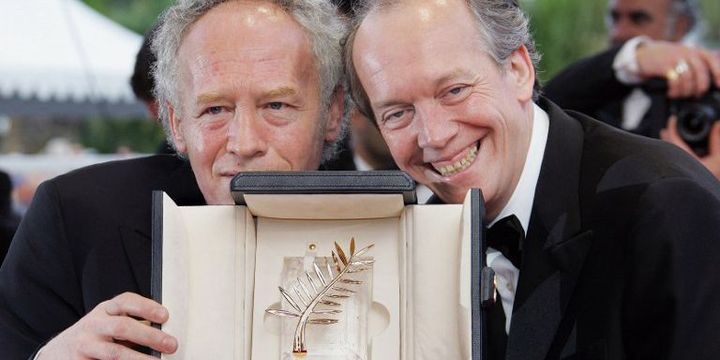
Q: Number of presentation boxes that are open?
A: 1